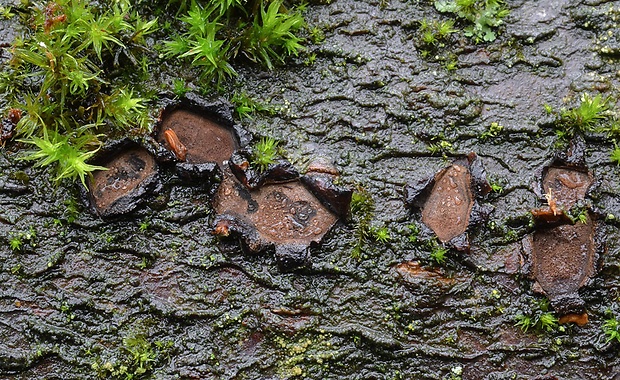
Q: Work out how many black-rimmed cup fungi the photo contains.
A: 6